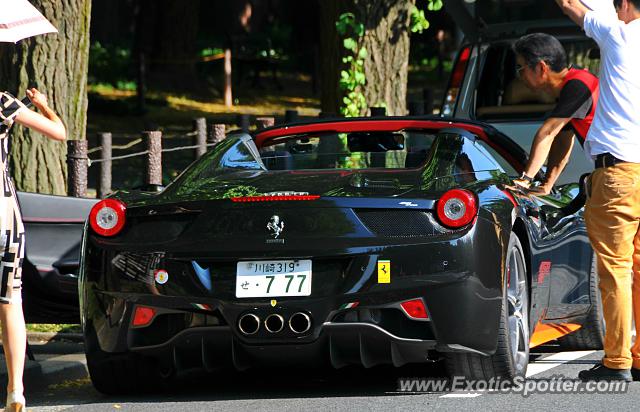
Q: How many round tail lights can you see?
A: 2